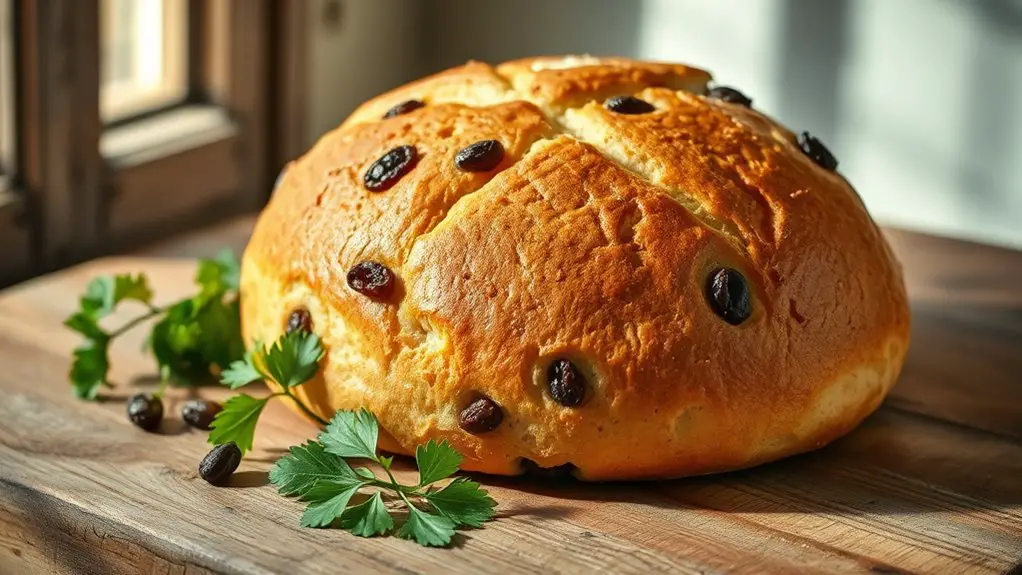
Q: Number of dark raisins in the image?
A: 14